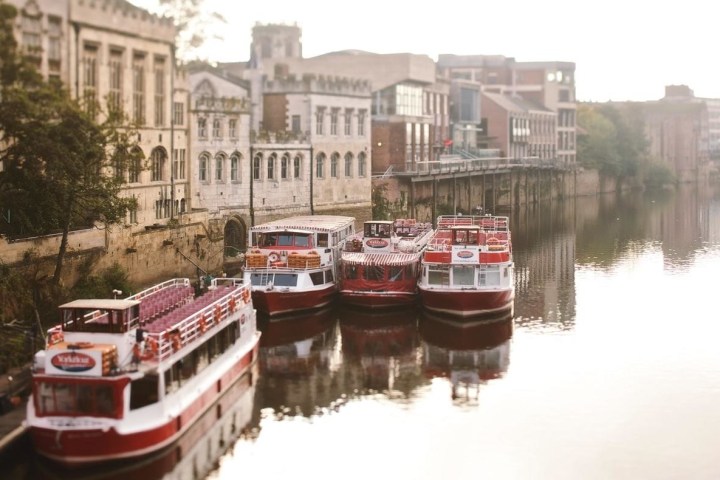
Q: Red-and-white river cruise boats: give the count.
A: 4